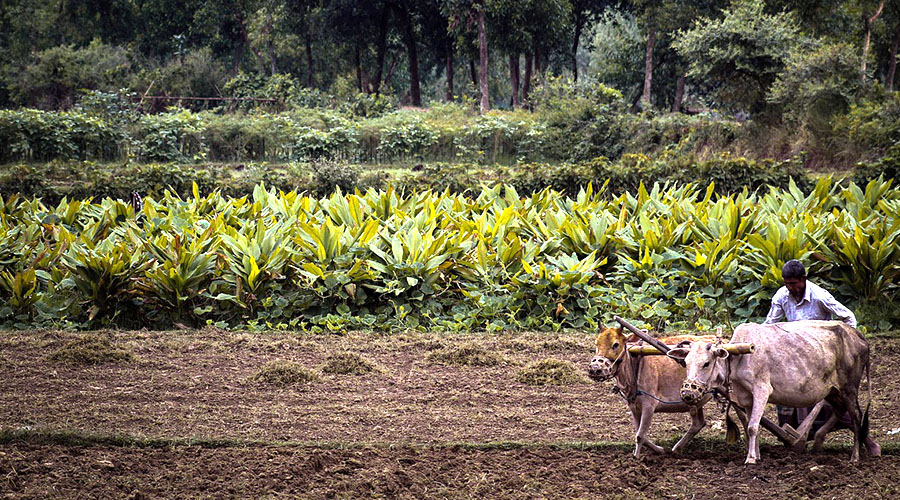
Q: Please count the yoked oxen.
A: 2